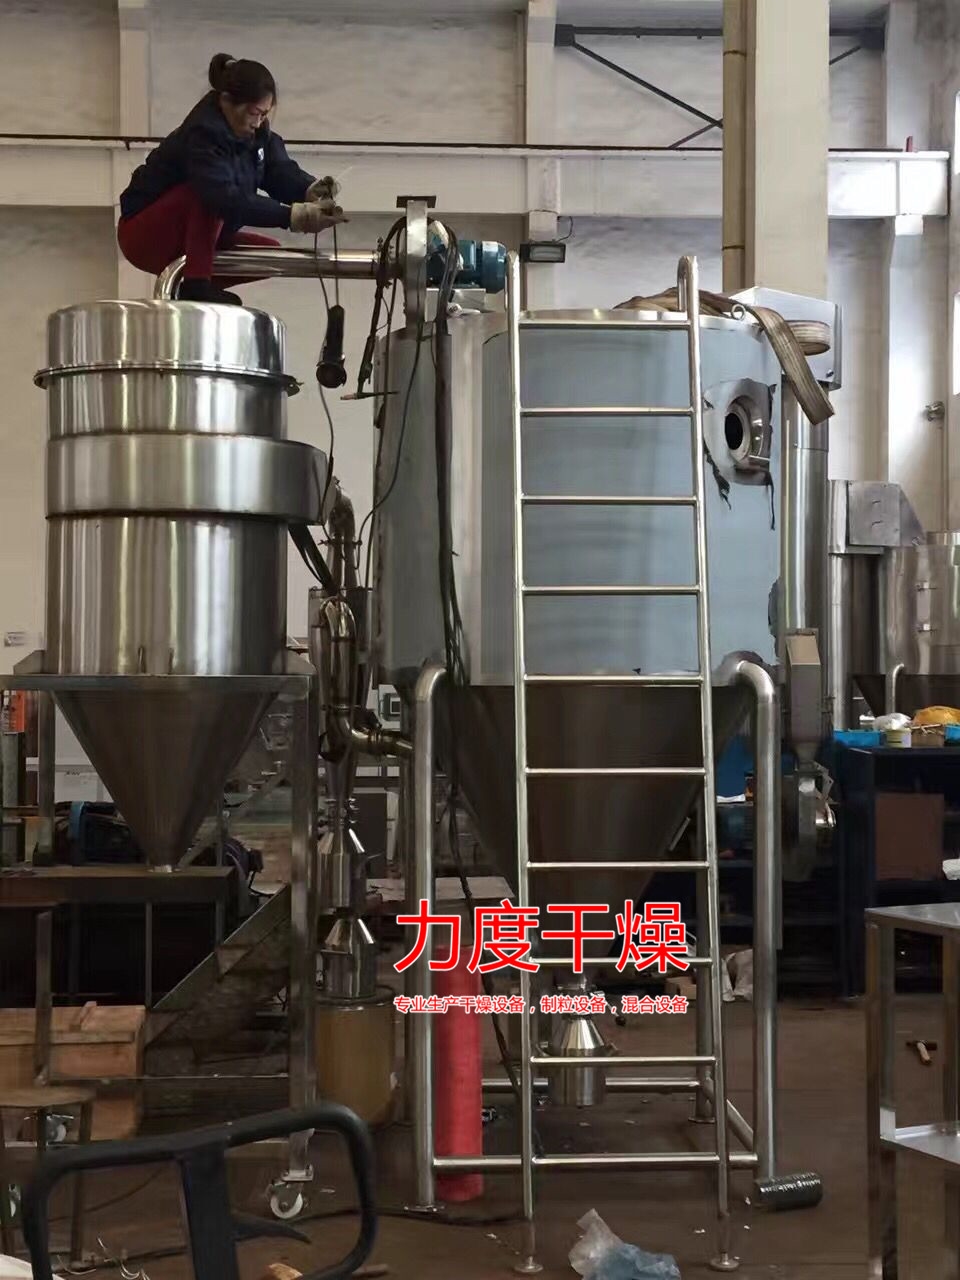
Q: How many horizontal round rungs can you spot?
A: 10